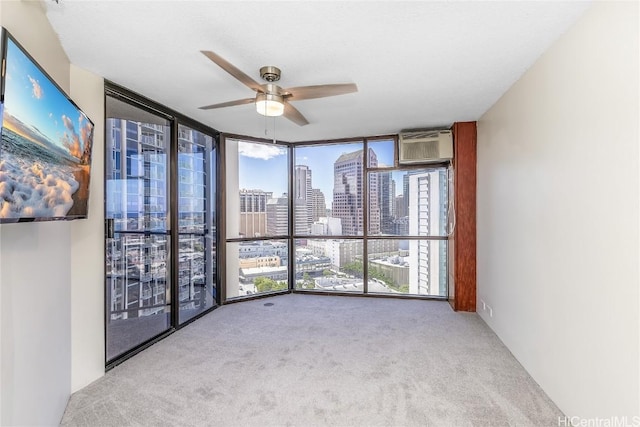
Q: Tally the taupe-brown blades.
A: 4